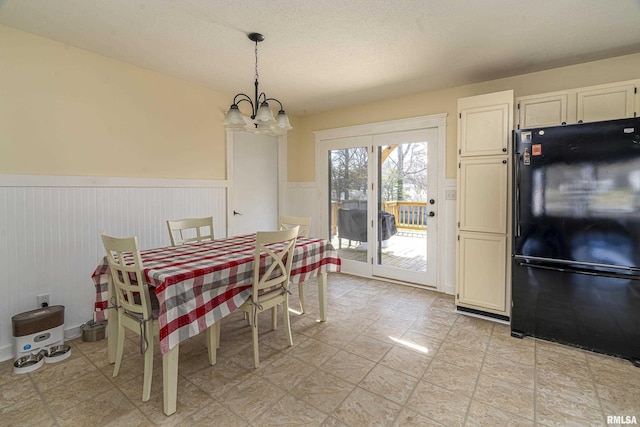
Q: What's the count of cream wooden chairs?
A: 4